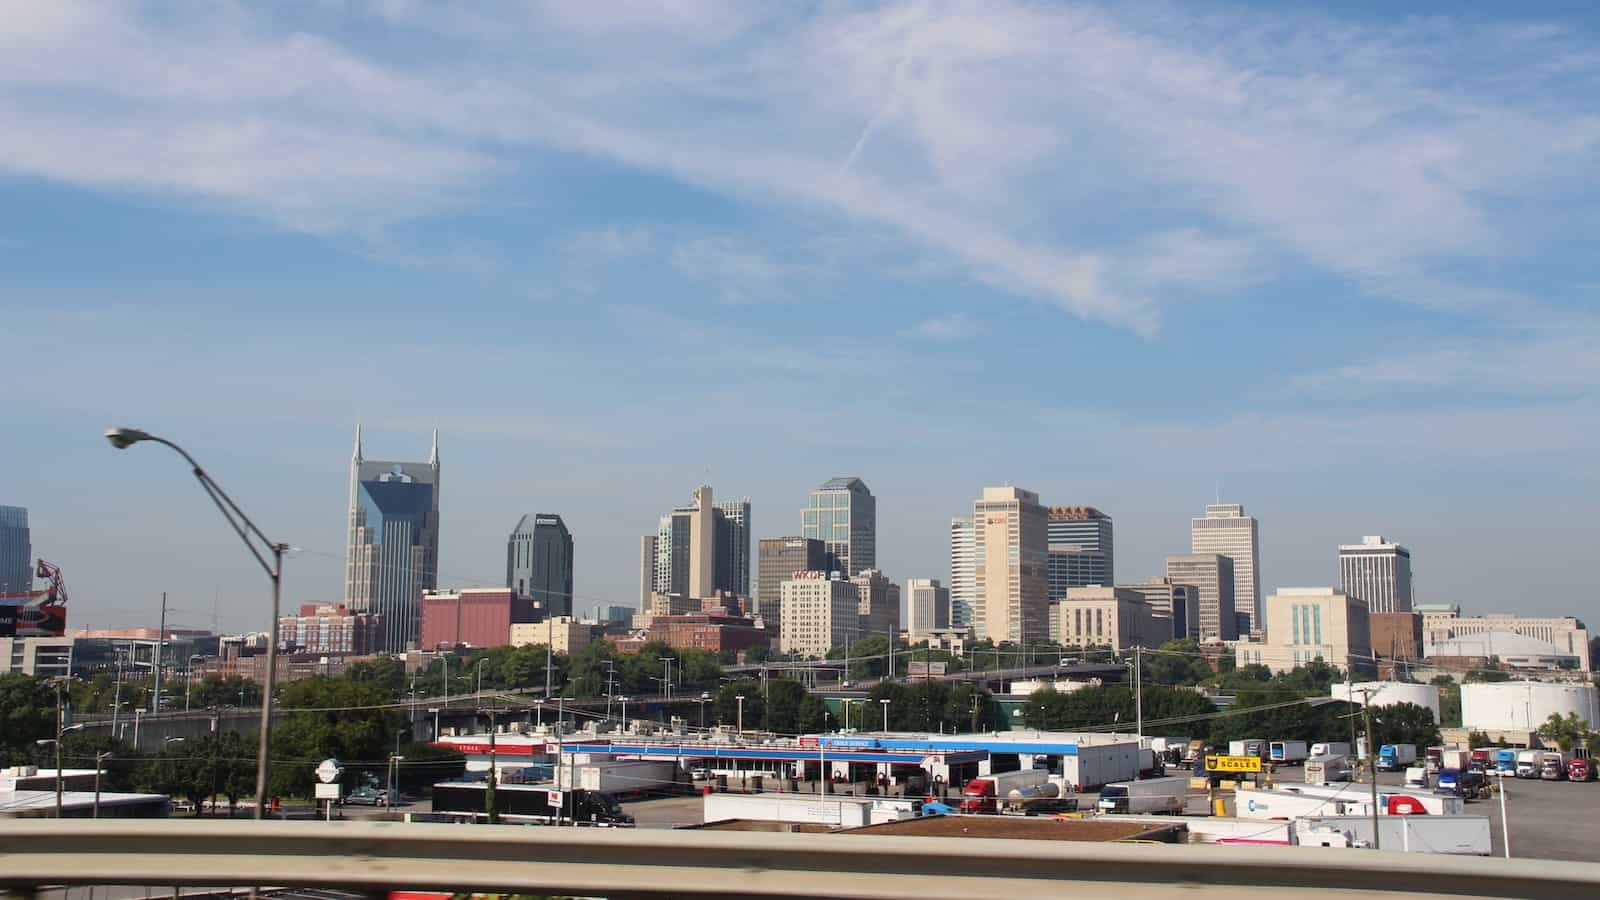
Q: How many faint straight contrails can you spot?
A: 1